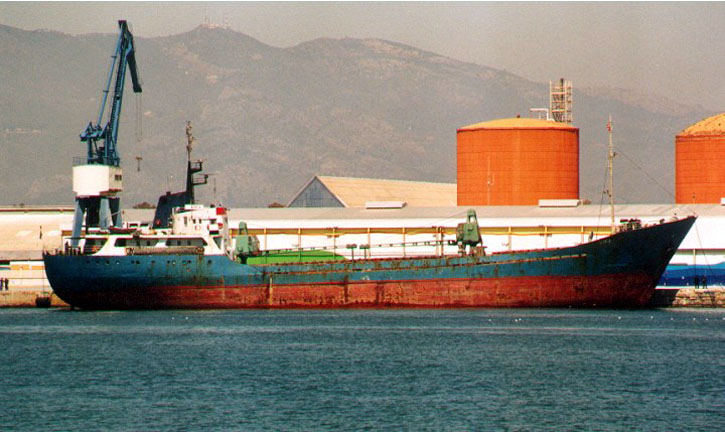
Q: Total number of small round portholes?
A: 12